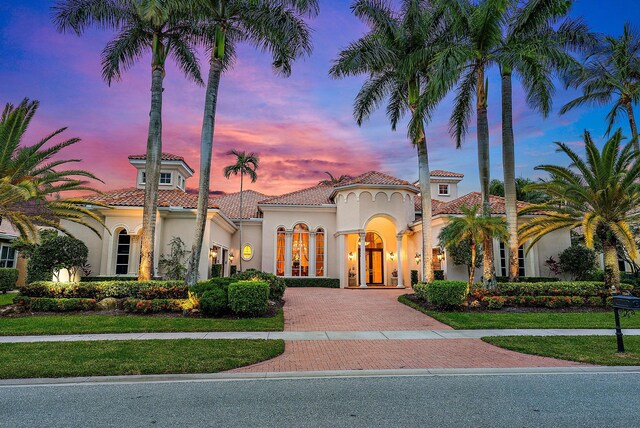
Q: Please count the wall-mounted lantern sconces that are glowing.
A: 6